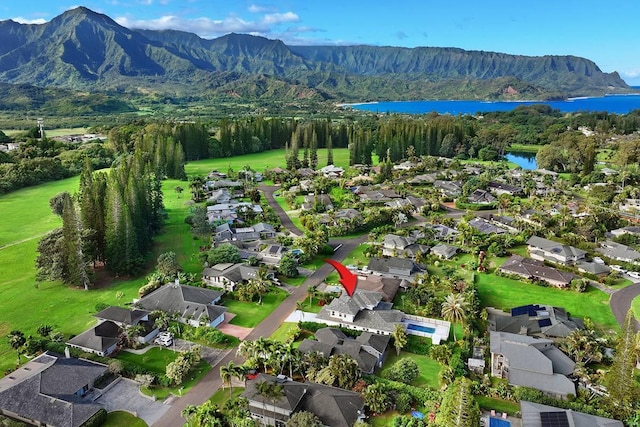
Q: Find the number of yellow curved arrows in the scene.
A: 0